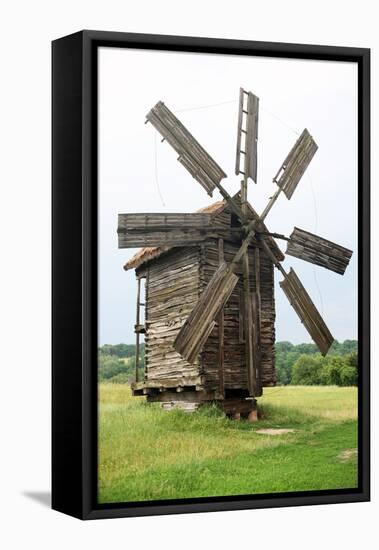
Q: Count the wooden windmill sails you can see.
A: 8